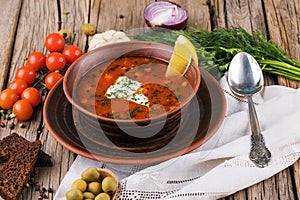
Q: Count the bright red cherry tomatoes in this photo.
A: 10